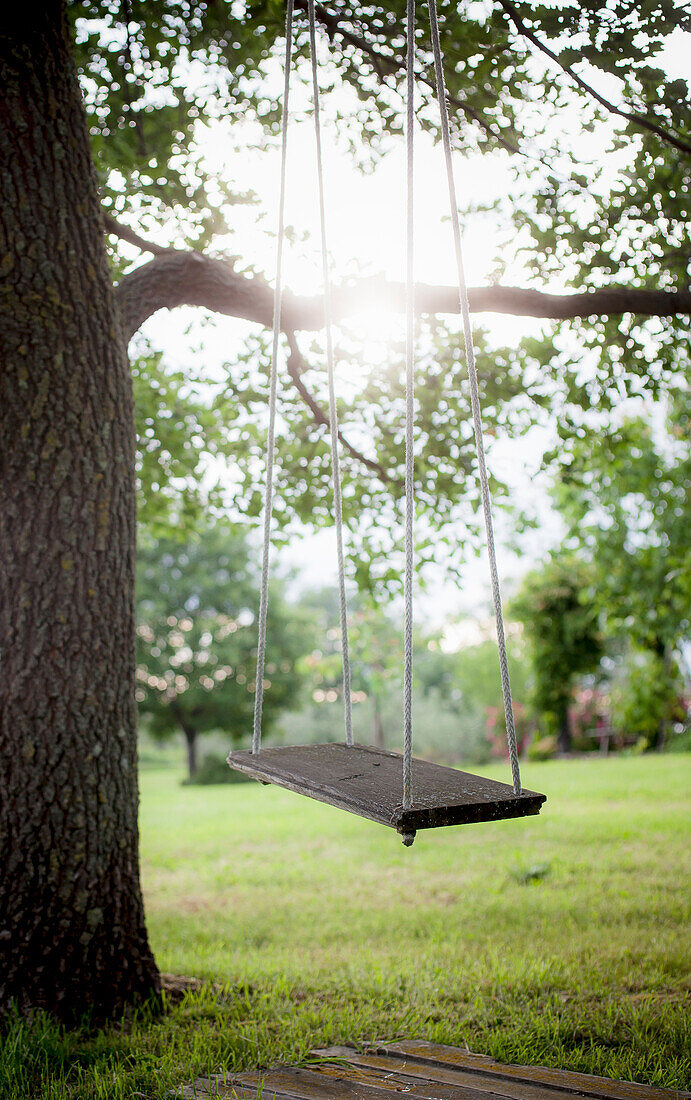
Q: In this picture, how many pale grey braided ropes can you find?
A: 4